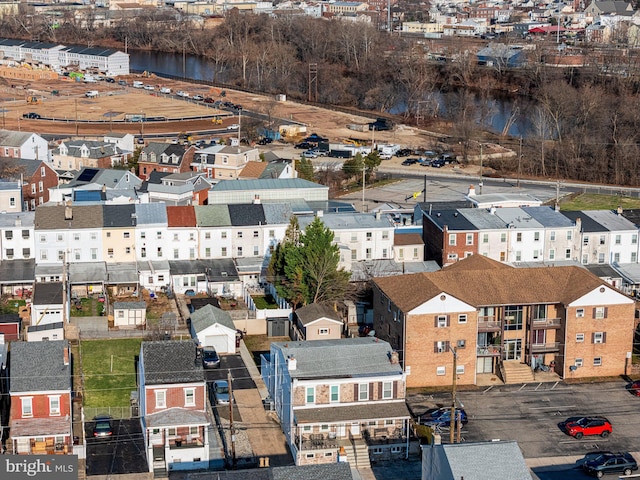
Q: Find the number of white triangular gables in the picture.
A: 2